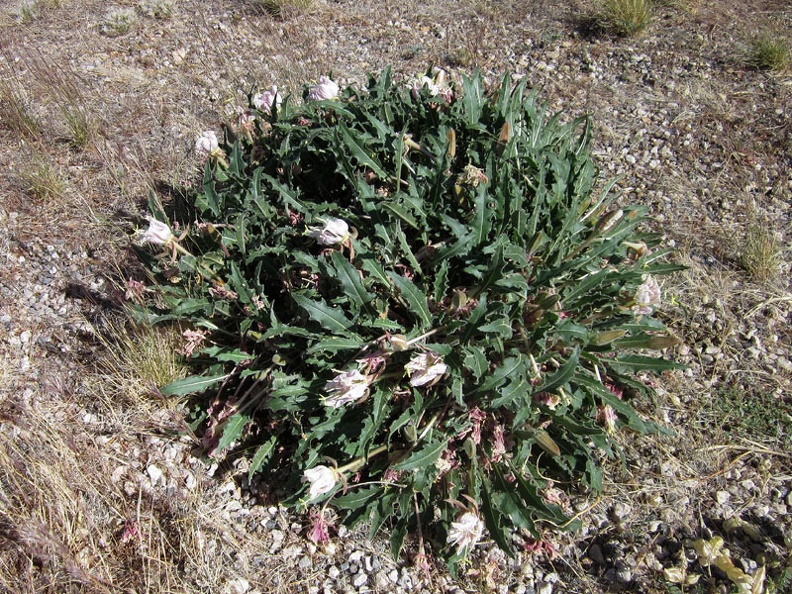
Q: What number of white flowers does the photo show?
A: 11